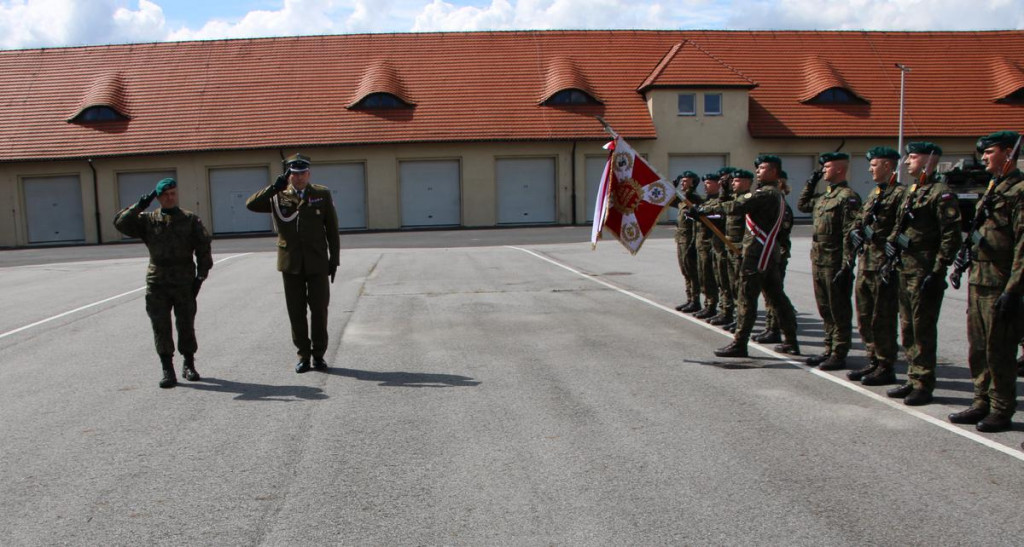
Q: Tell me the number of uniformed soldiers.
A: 12